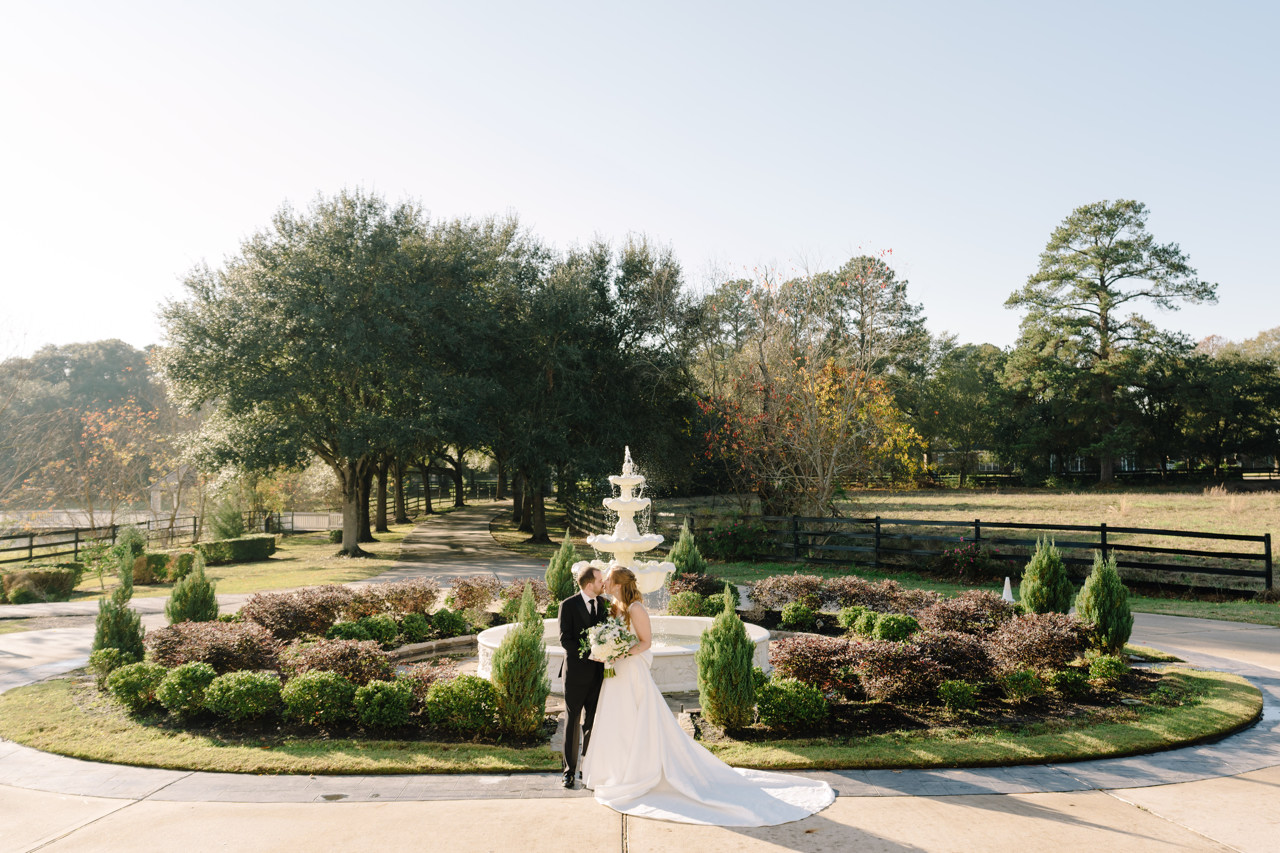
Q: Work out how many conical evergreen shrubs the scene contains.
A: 8